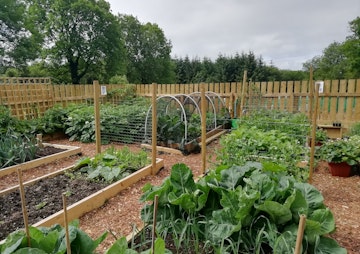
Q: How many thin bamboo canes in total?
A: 4